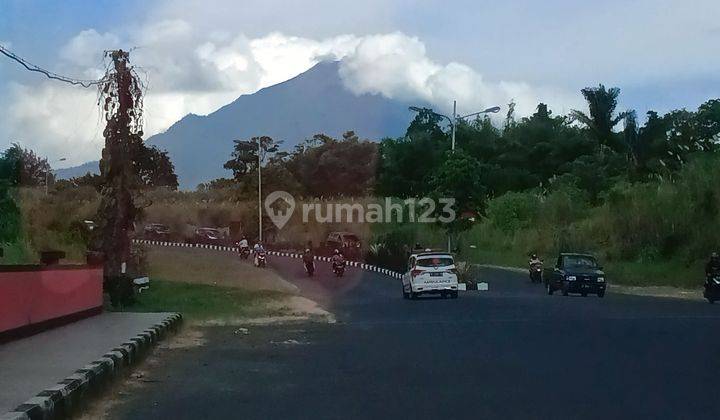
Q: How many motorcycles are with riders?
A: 6